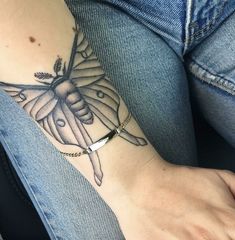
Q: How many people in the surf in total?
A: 0